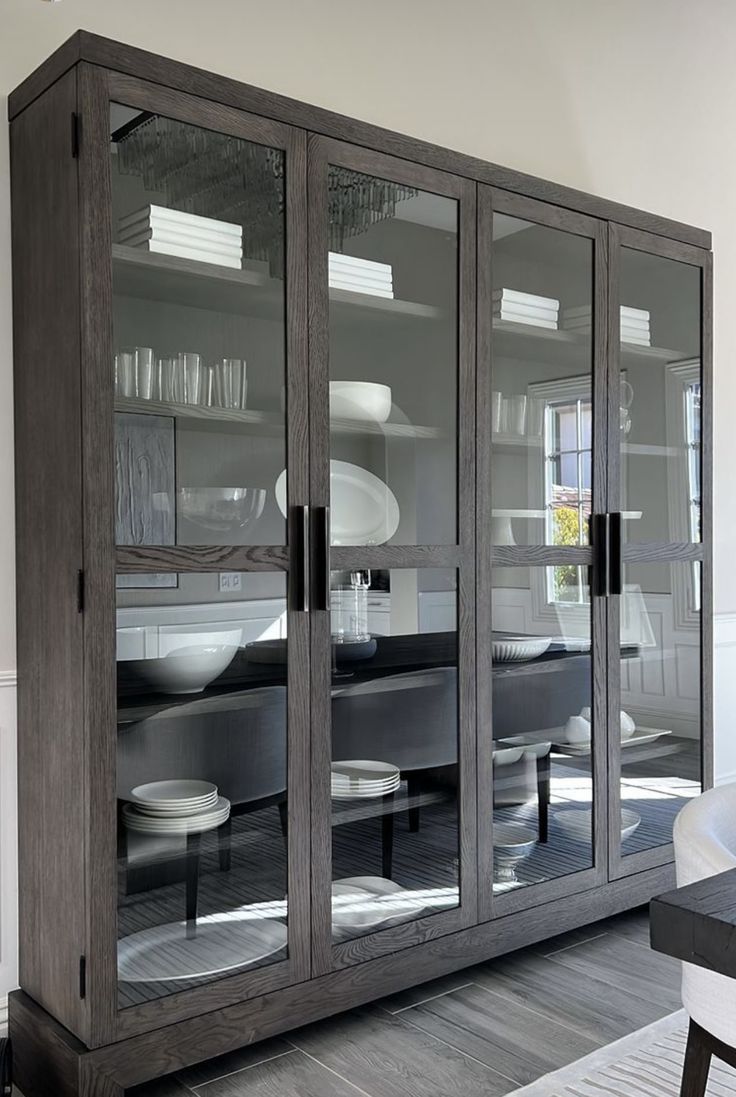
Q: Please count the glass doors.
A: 4